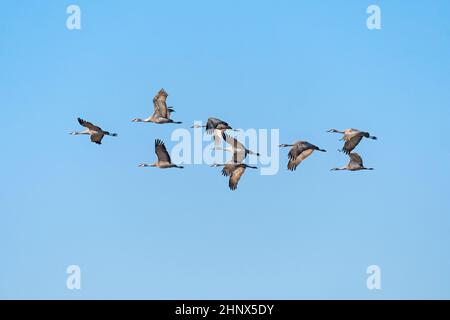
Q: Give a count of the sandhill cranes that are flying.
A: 9